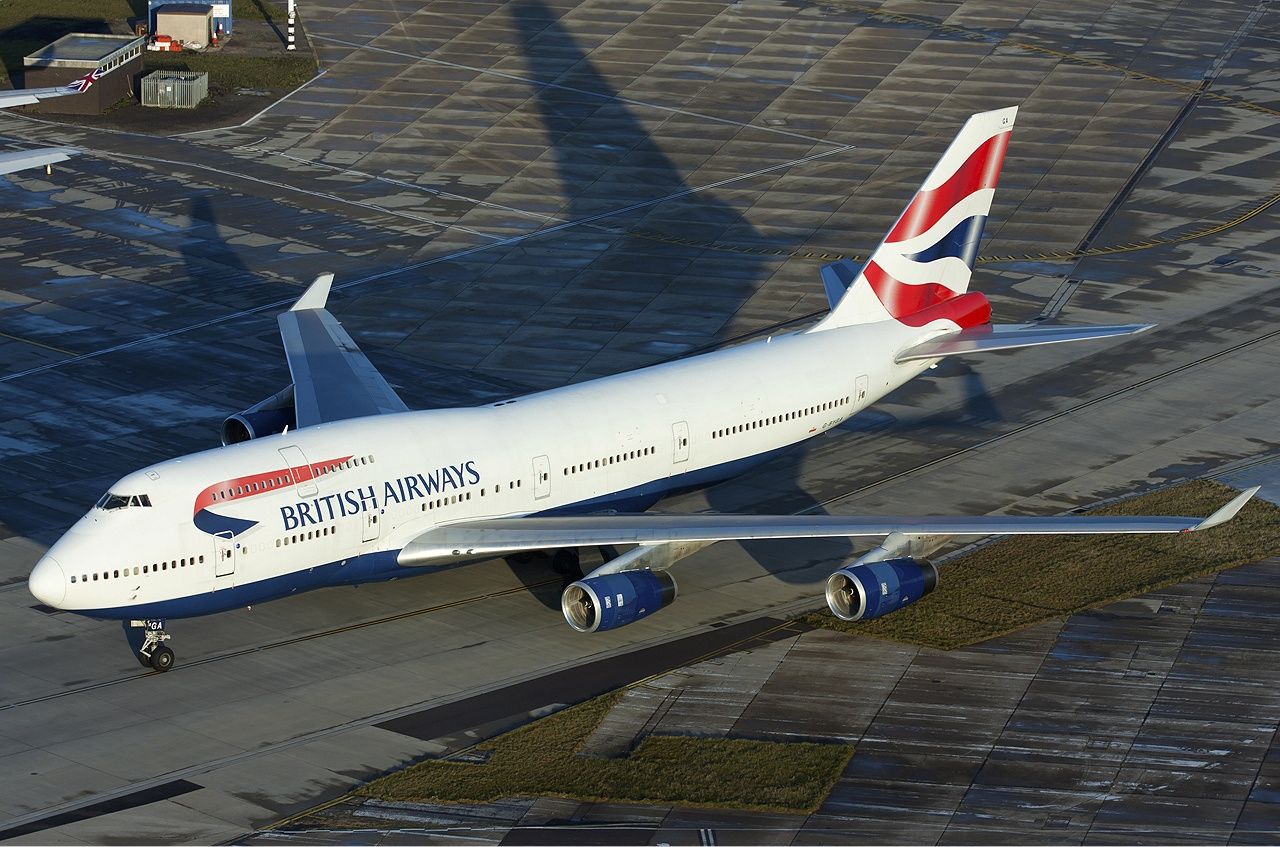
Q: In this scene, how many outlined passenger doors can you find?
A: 6